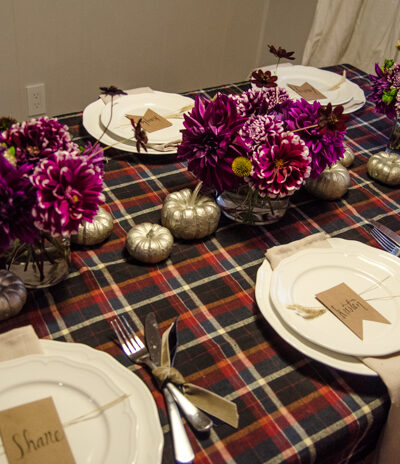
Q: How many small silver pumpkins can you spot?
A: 7